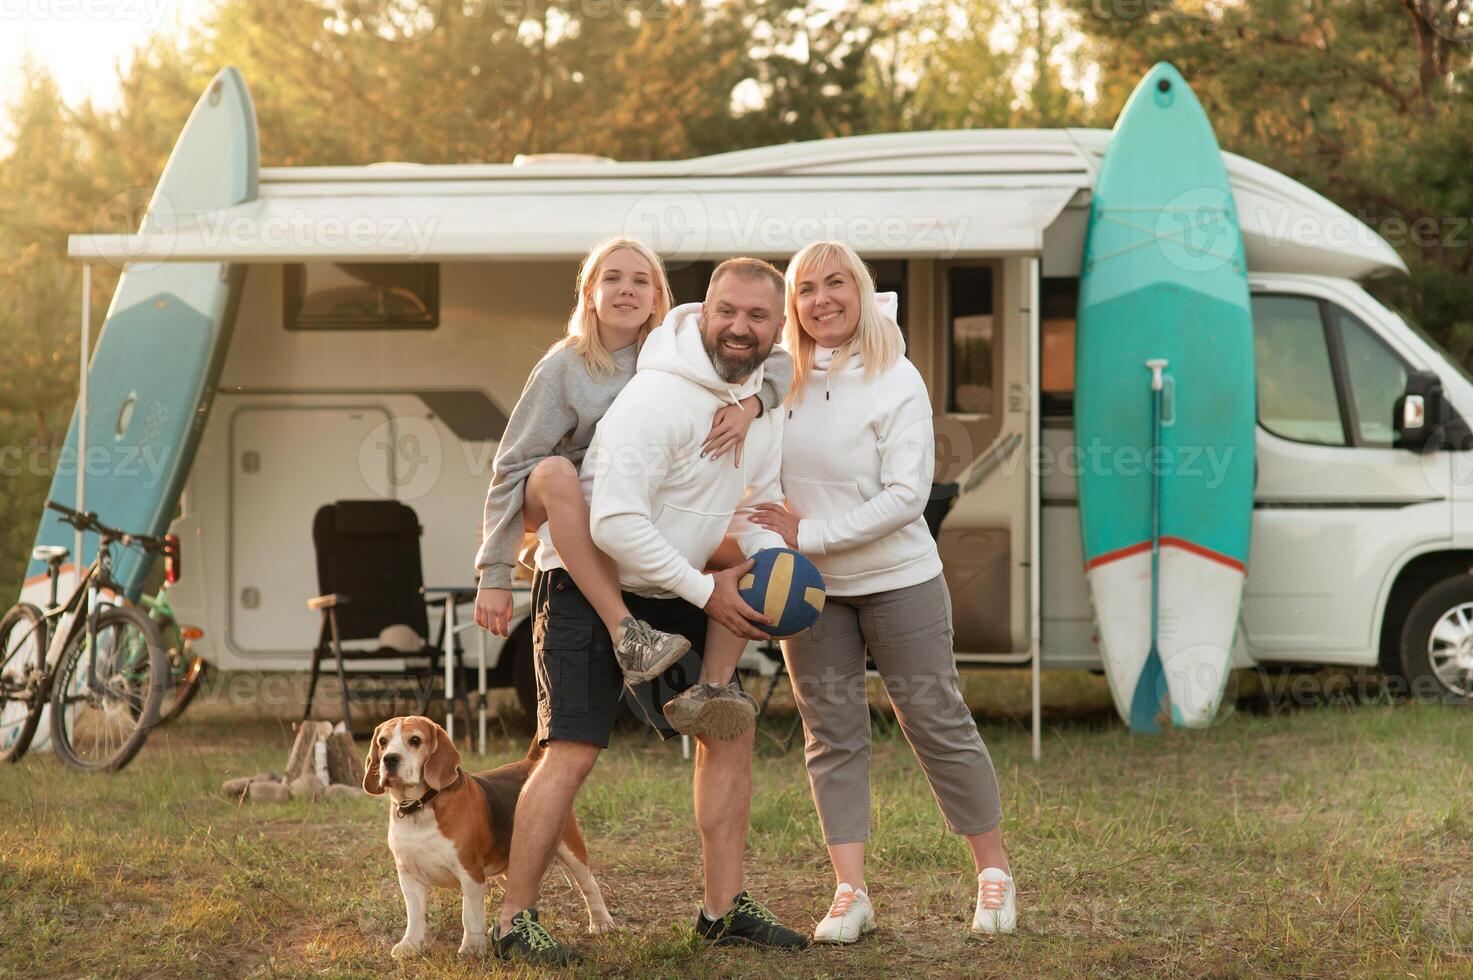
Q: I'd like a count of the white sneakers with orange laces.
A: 2